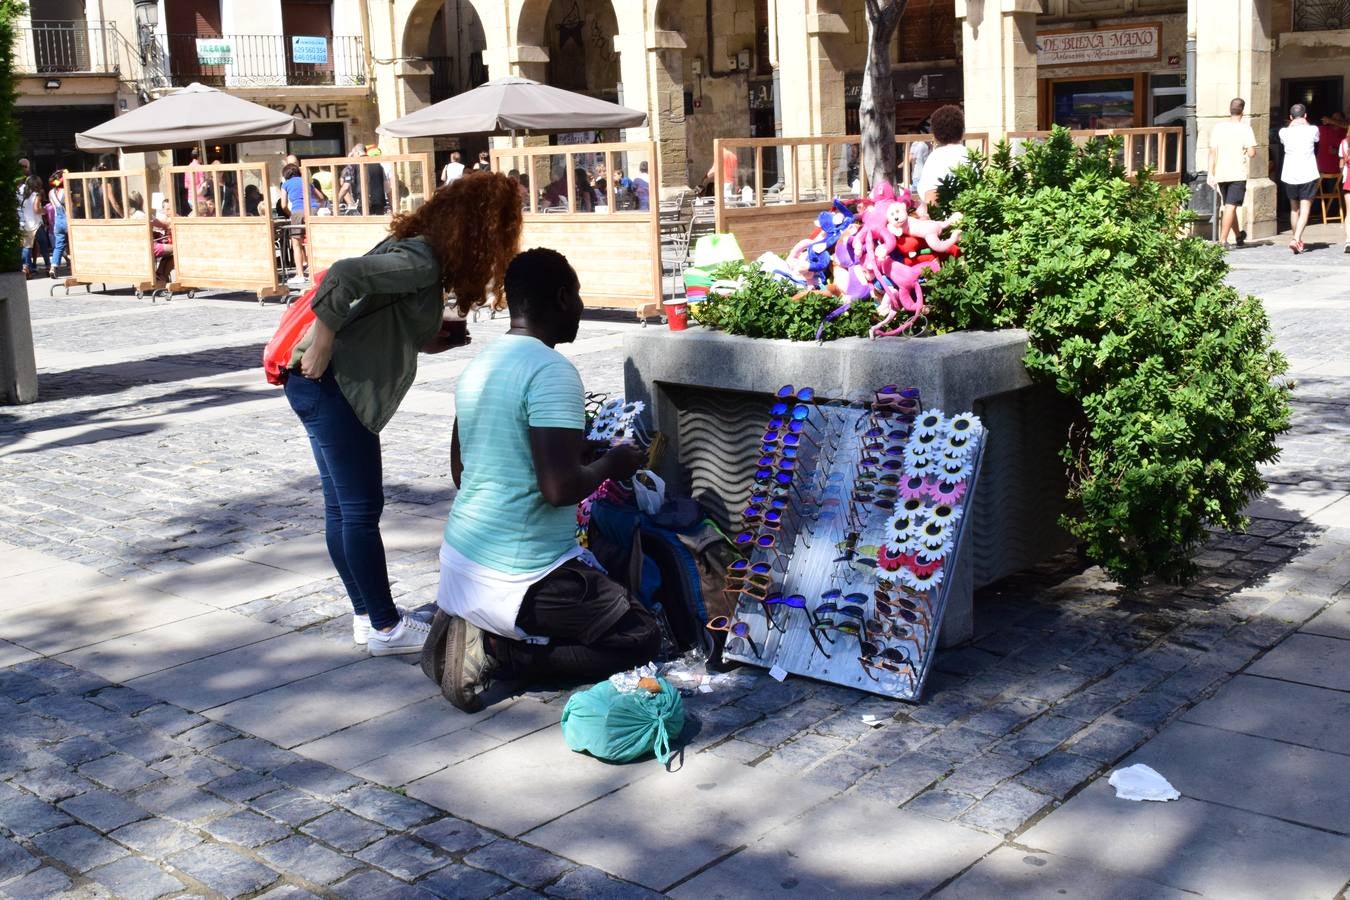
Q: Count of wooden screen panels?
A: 6